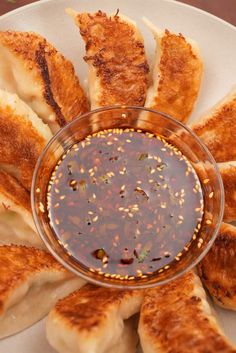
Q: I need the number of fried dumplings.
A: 11